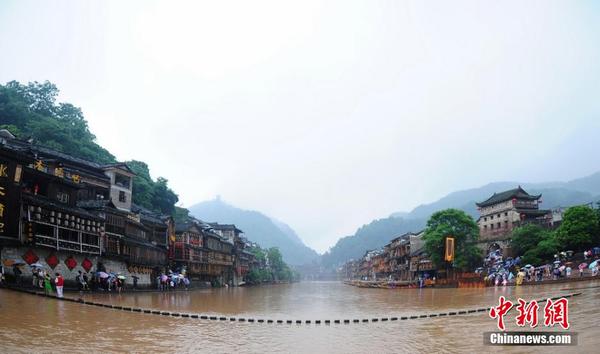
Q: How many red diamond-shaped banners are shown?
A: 4